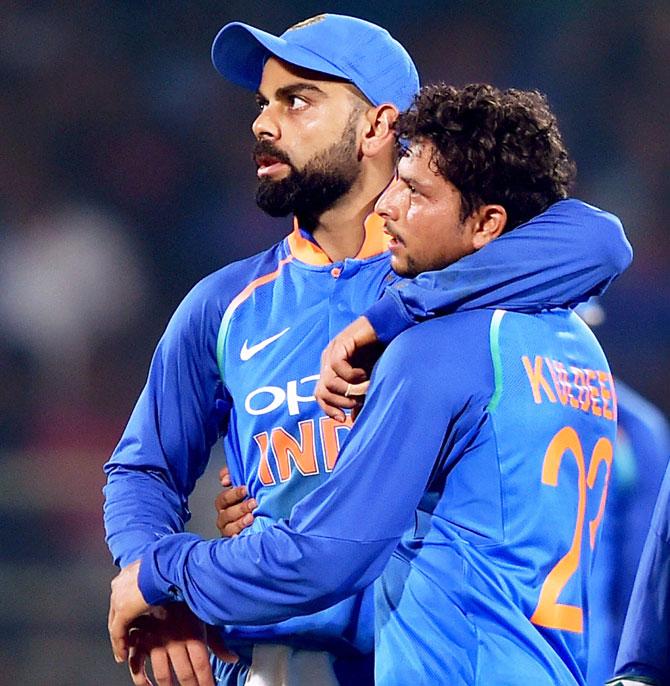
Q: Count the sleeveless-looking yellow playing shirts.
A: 0